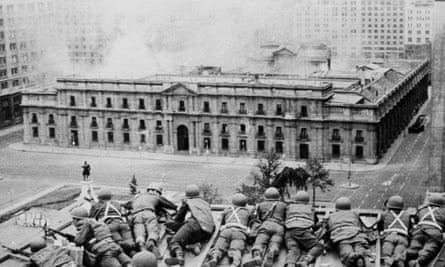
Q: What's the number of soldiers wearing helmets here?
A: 12